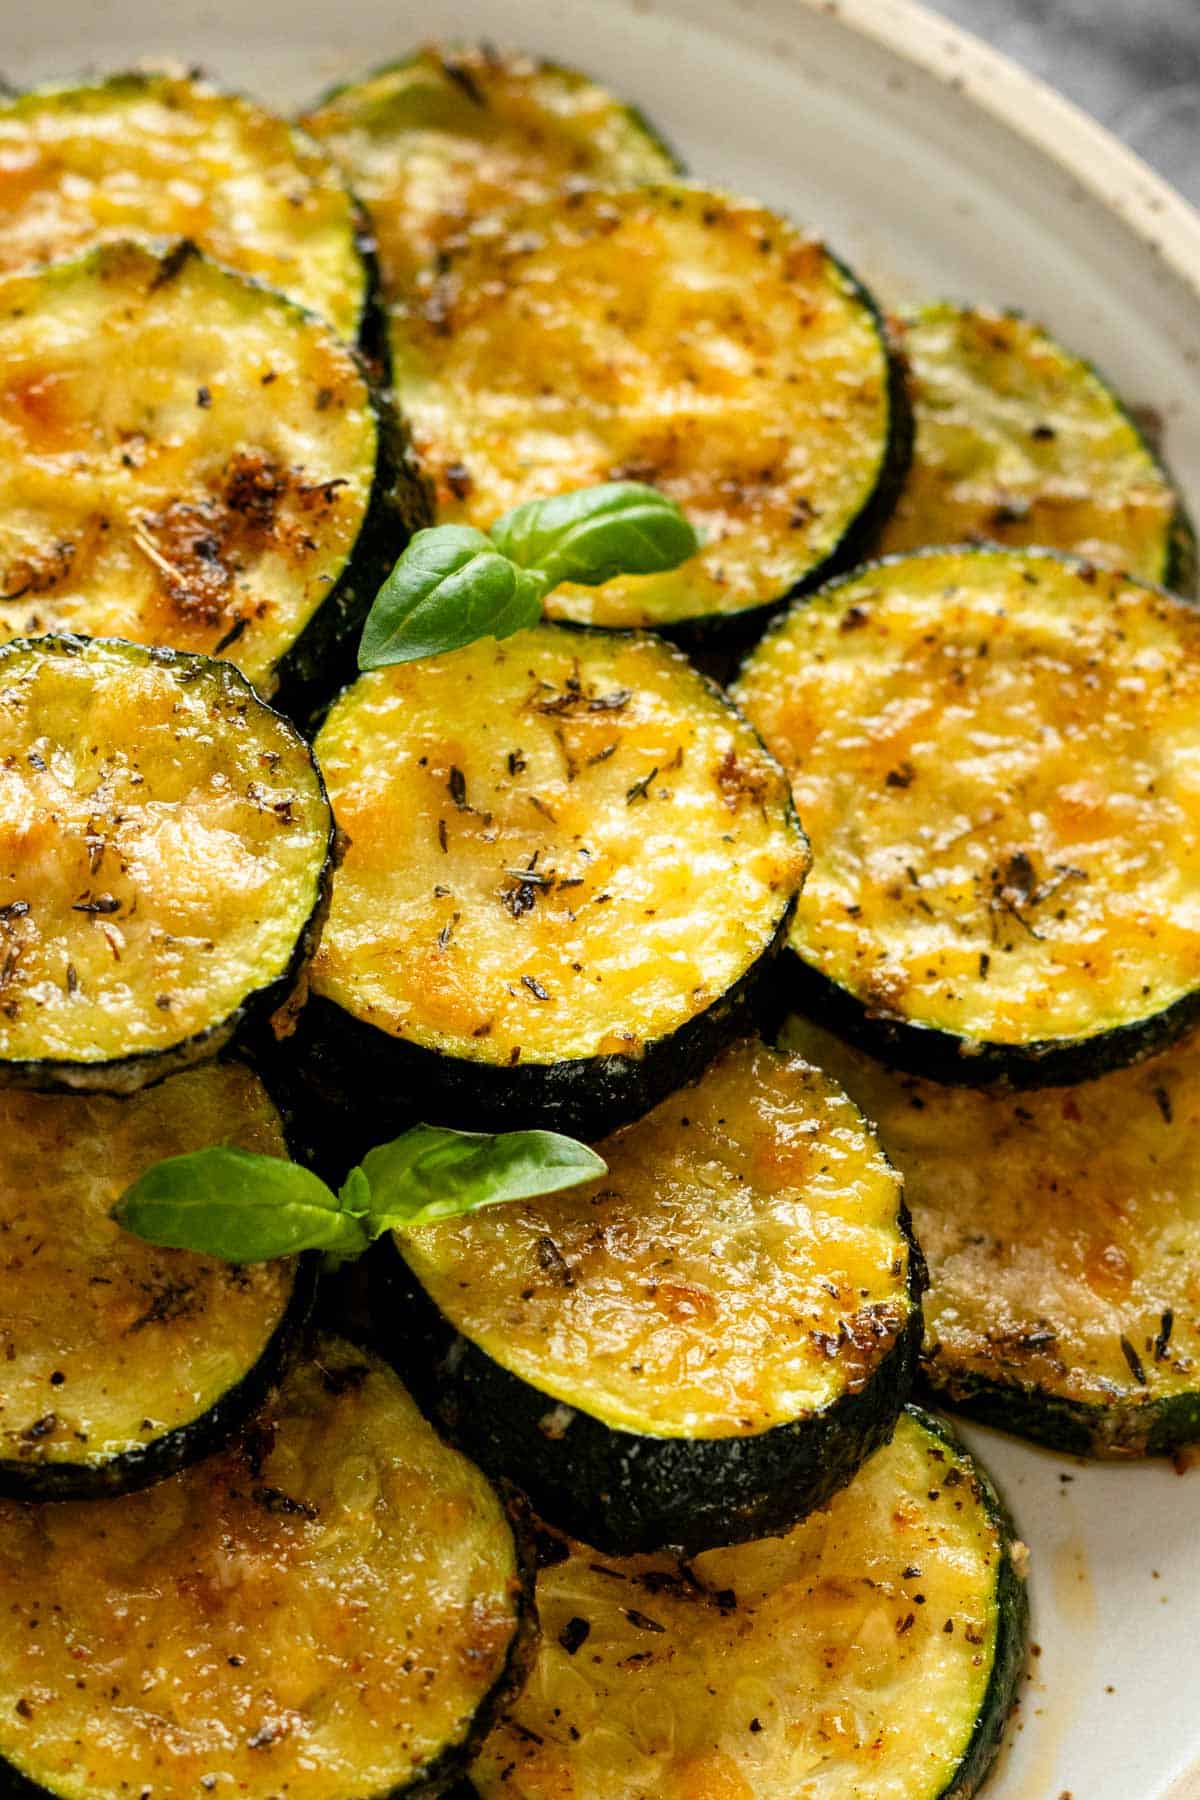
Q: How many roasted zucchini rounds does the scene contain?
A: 13